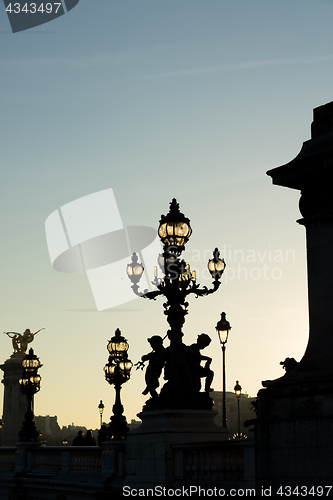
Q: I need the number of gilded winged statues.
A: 1